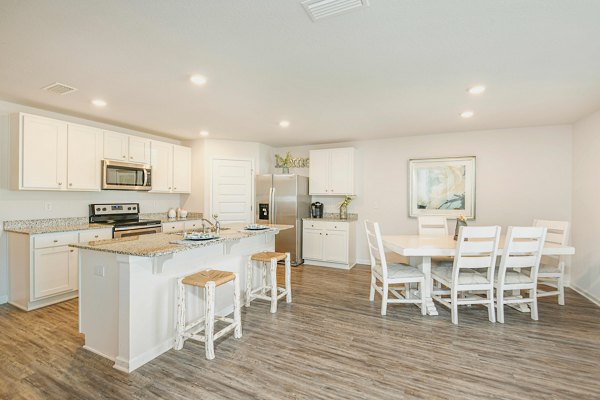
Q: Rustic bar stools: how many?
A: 2